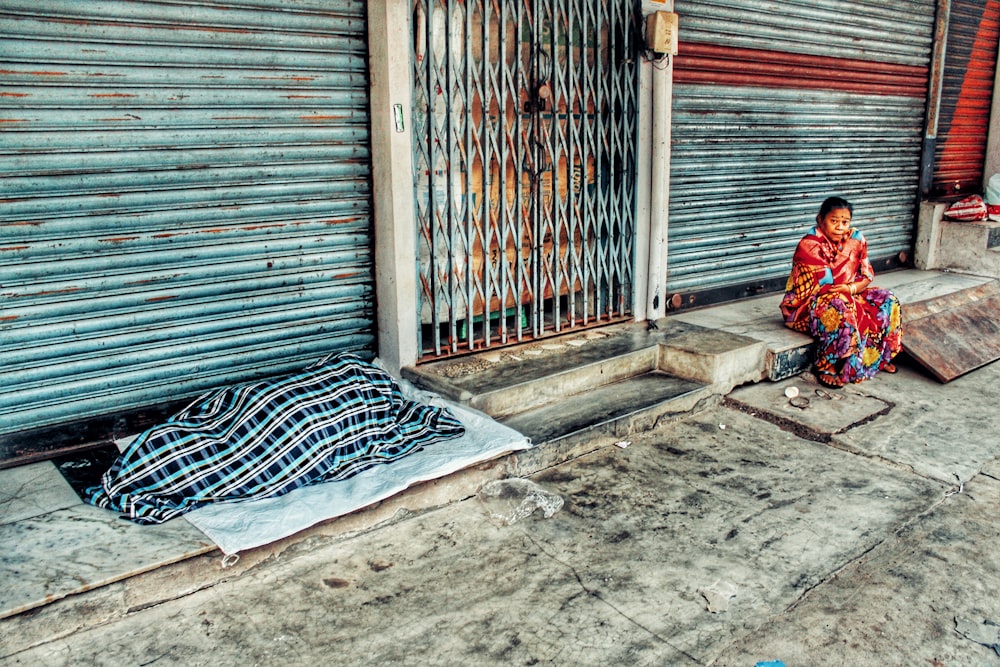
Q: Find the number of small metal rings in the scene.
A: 2